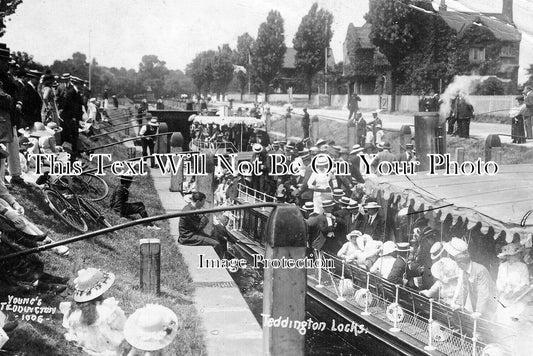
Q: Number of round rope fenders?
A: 5